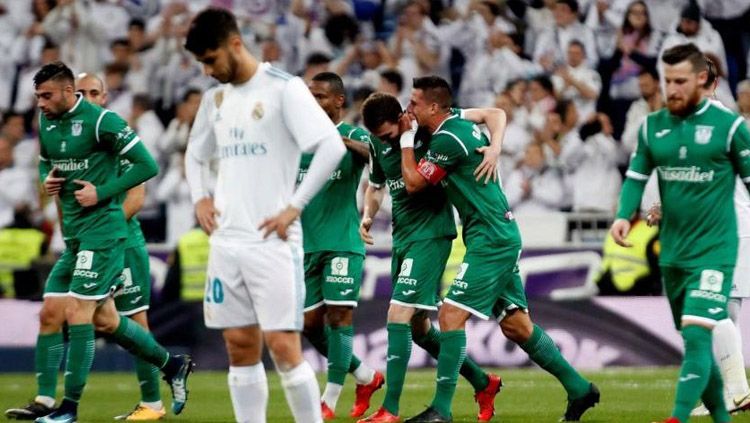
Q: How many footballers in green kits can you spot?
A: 6